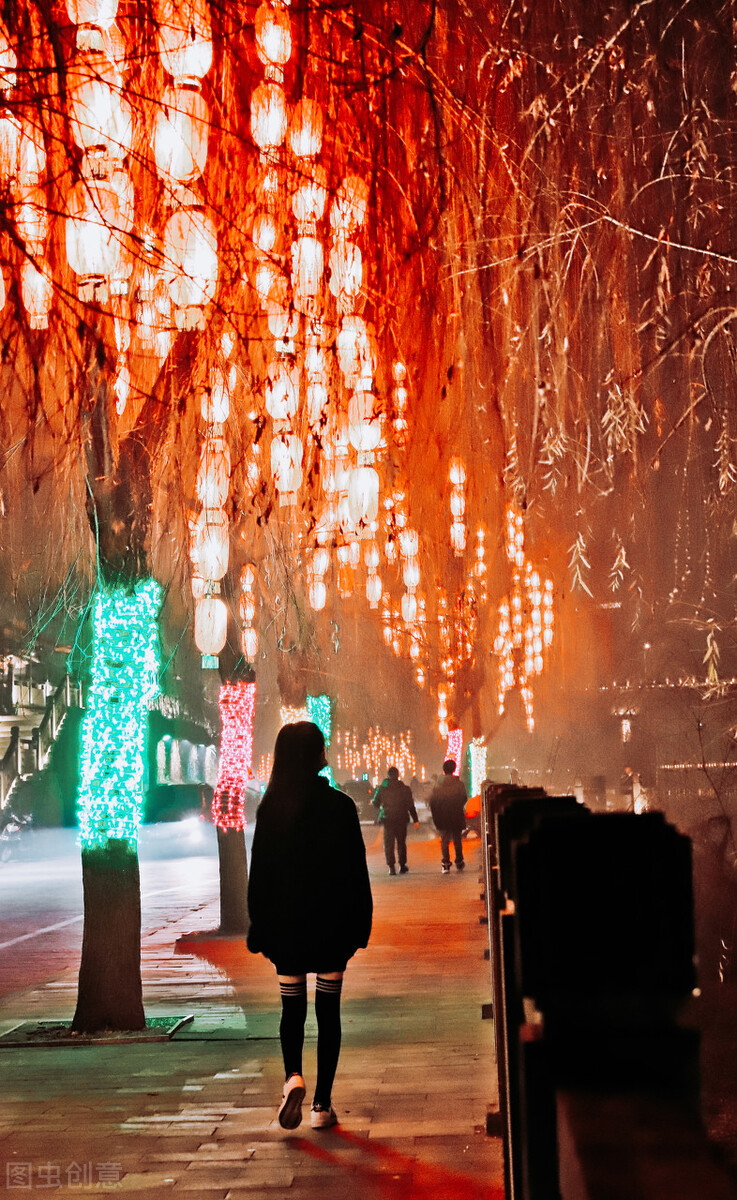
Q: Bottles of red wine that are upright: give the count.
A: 0